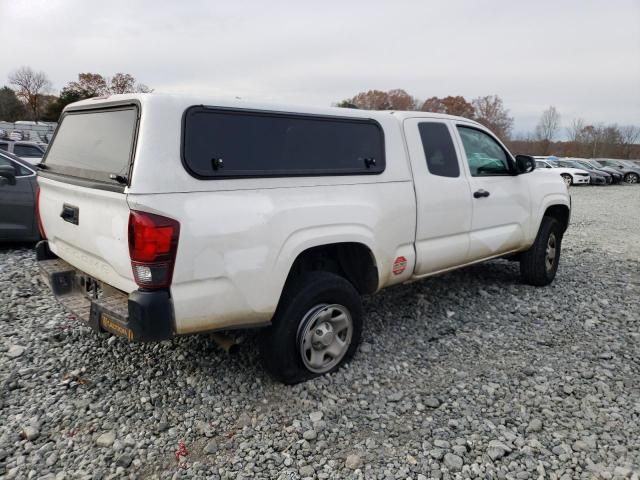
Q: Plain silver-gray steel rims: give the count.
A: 2